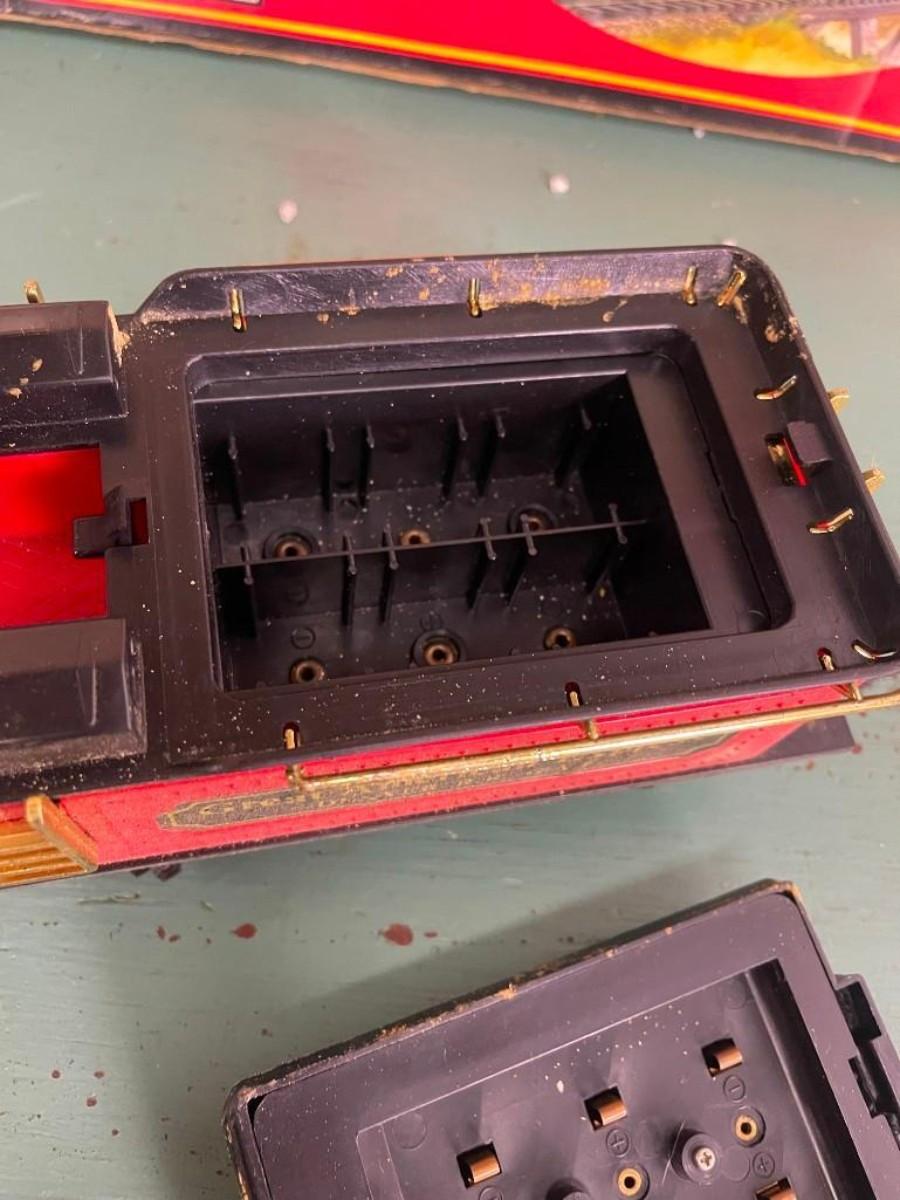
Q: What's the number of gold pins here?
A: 10